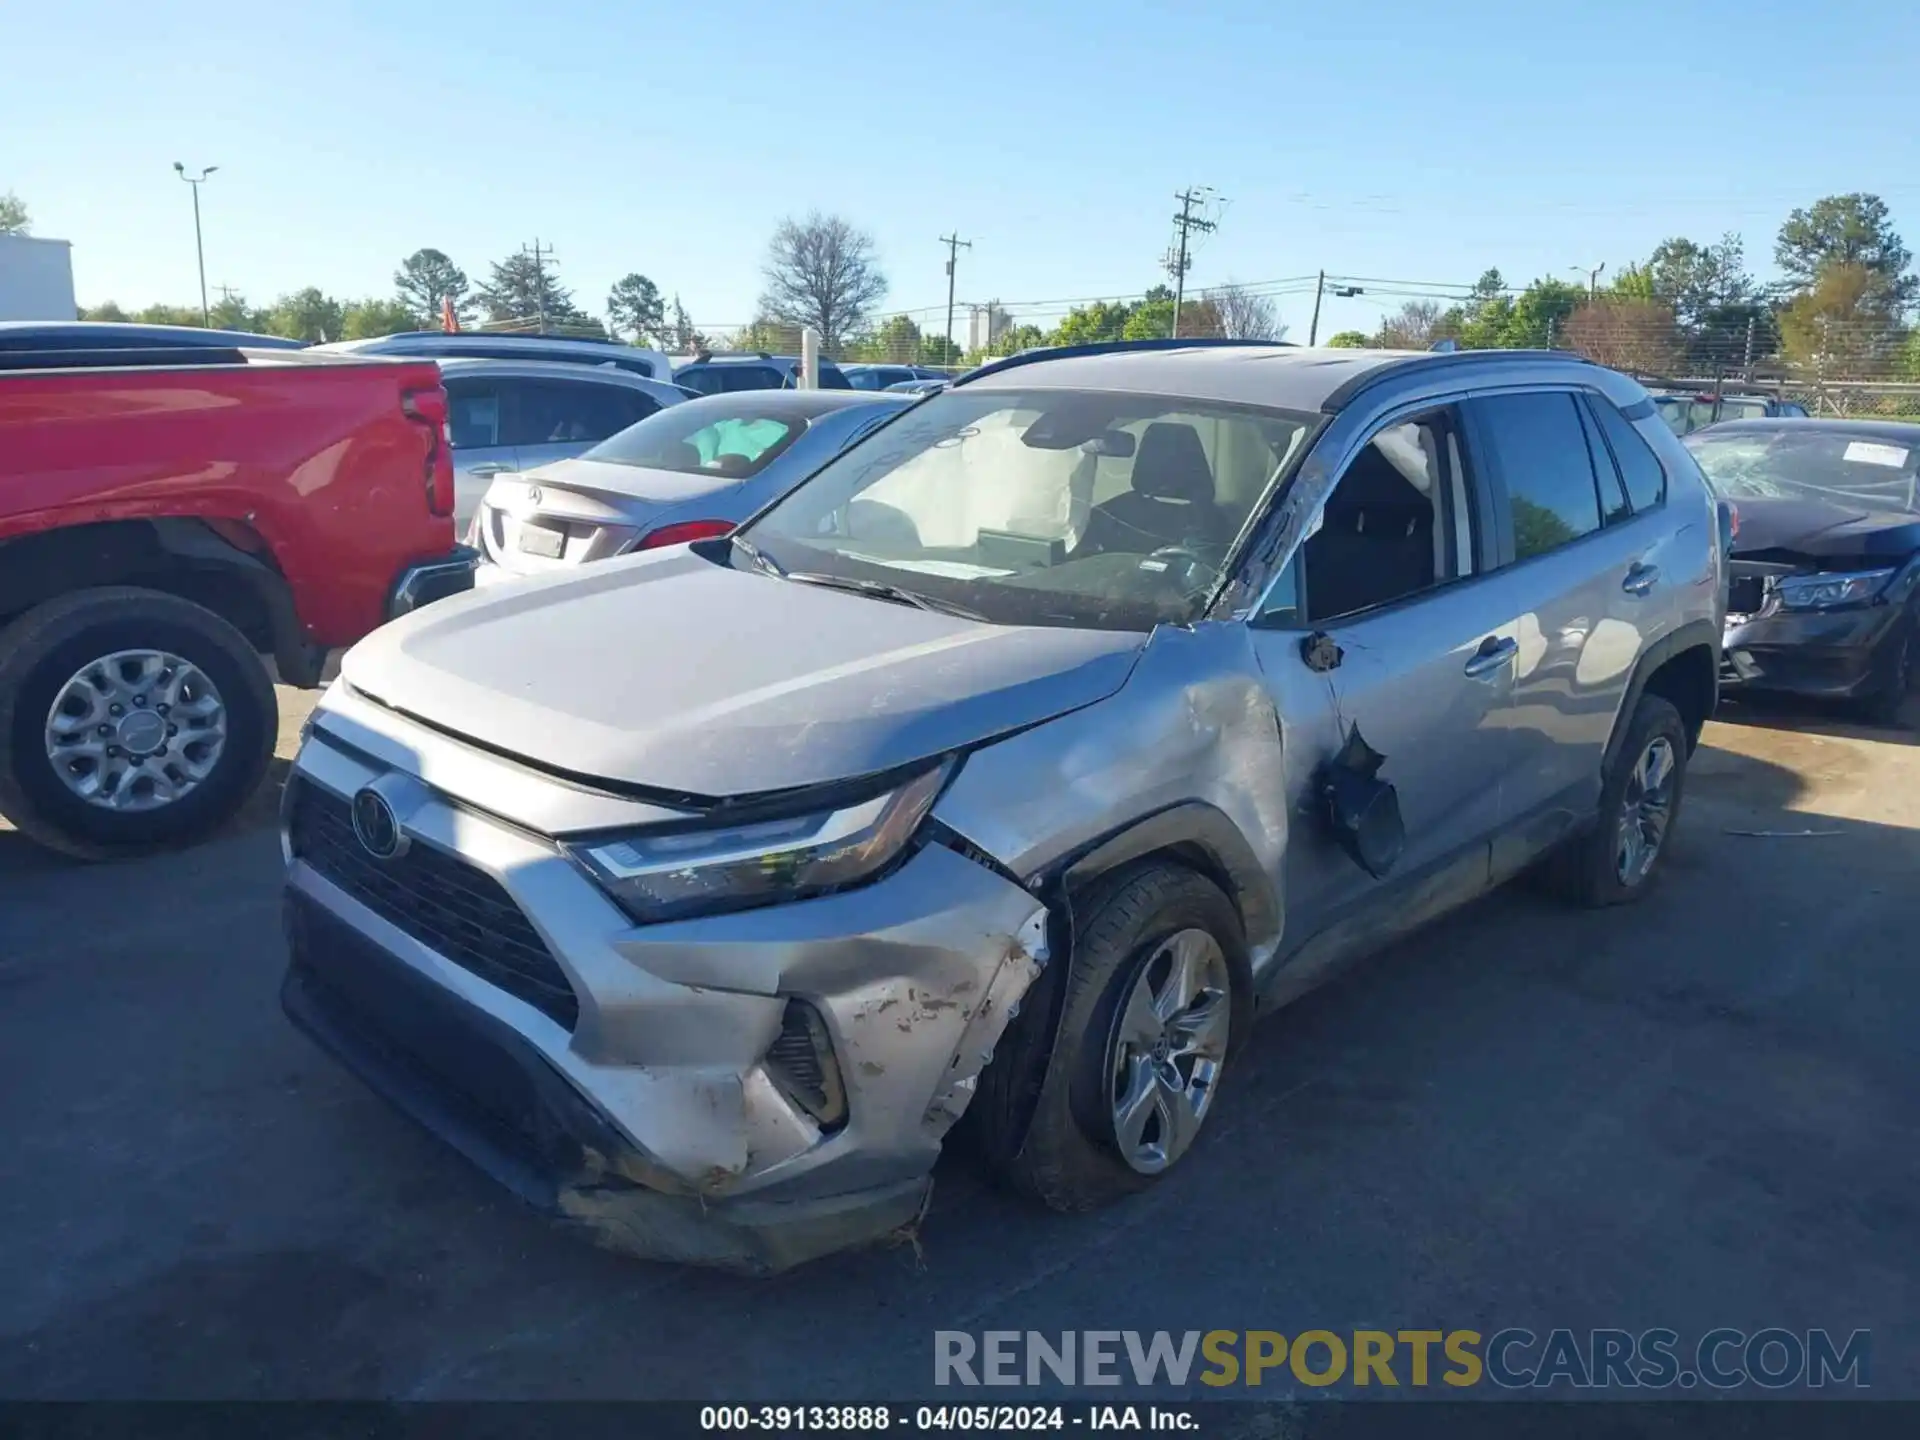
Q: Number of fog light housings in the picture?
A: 1